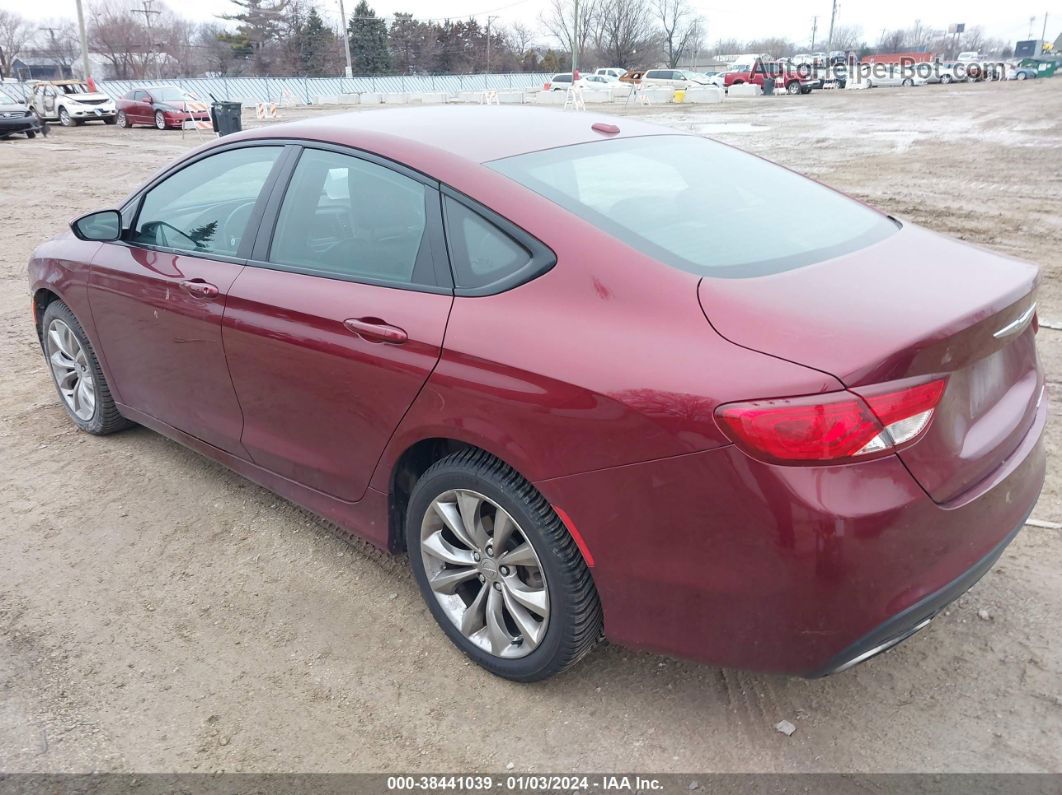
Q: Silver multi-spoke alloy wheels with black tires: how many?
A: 2